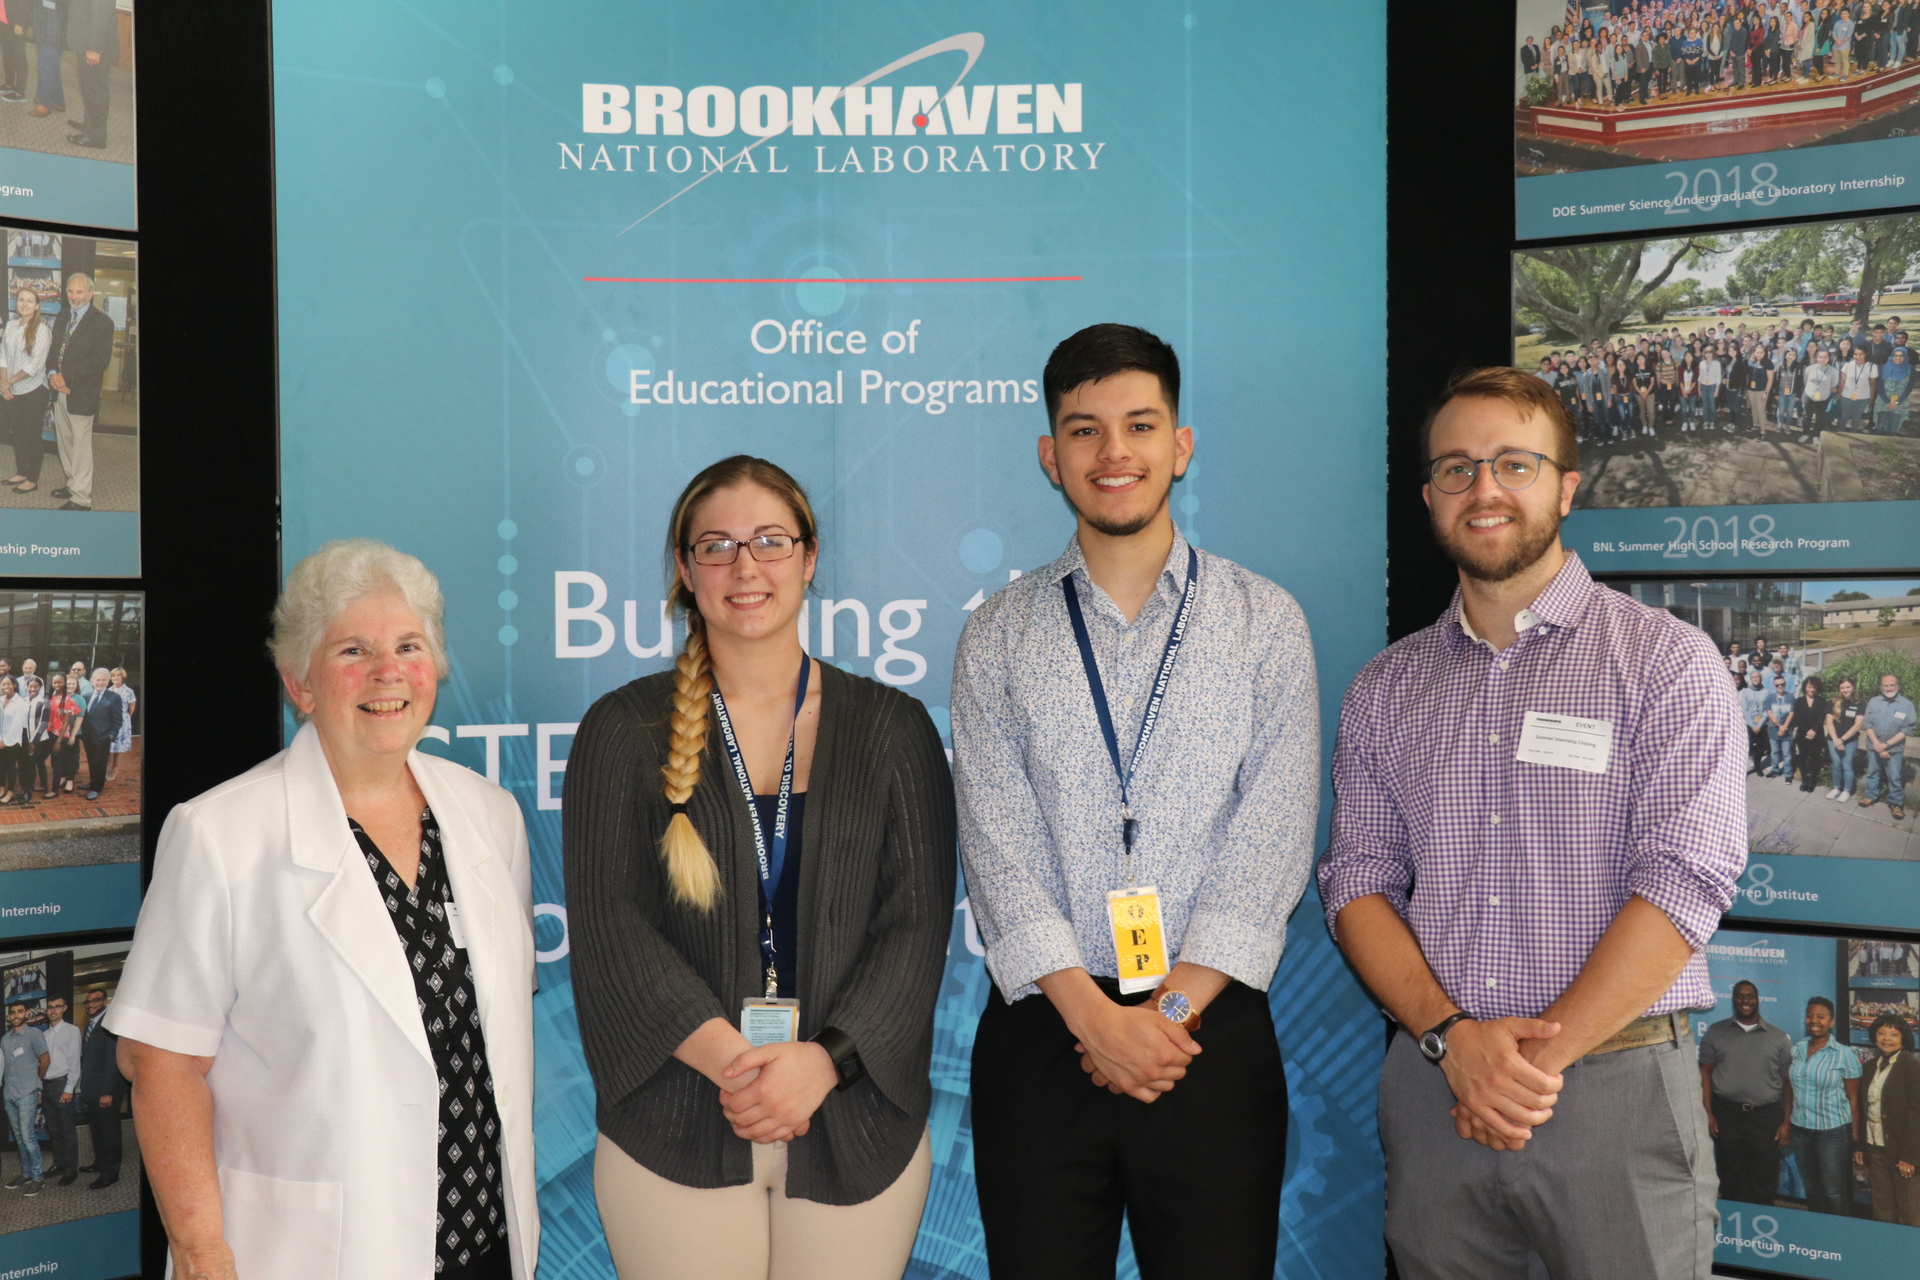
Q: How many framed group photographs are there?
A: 8